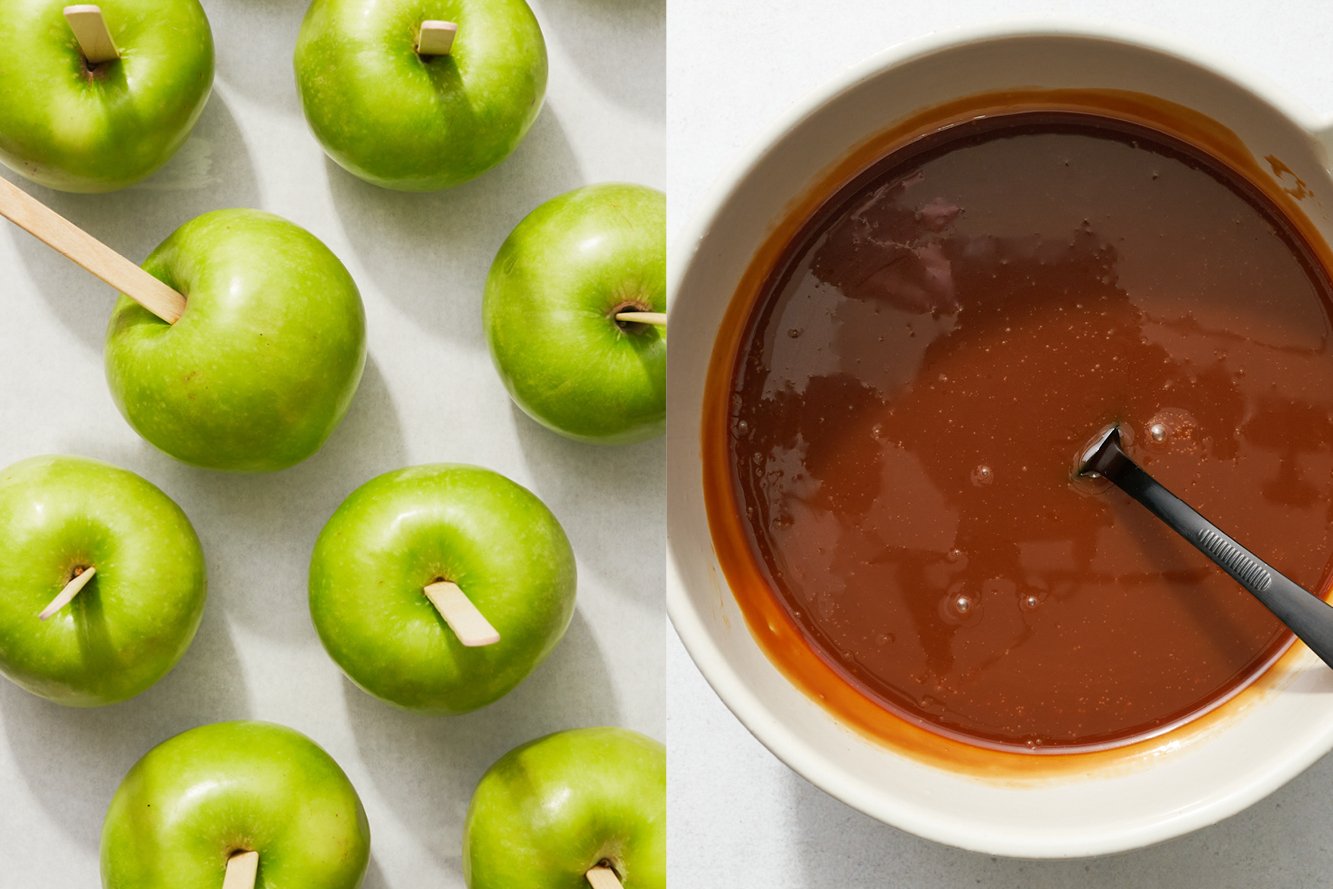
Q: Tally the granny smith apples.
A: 8